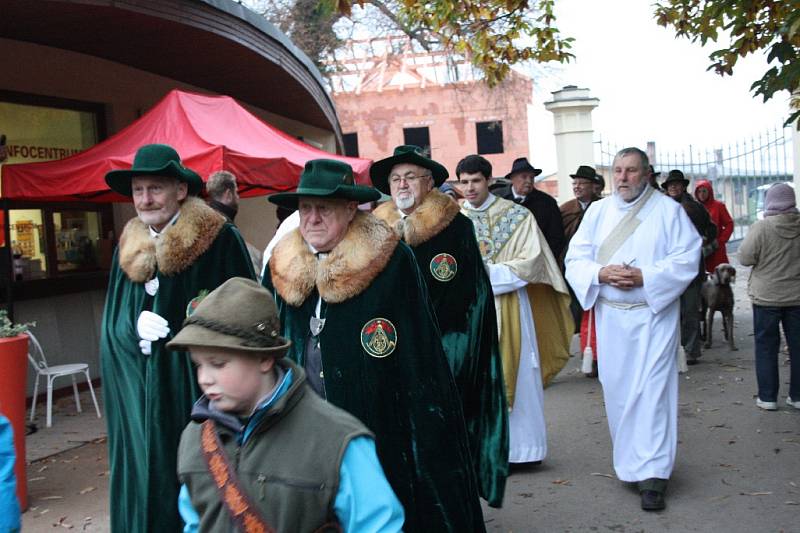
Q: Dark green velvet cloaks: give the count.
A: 3